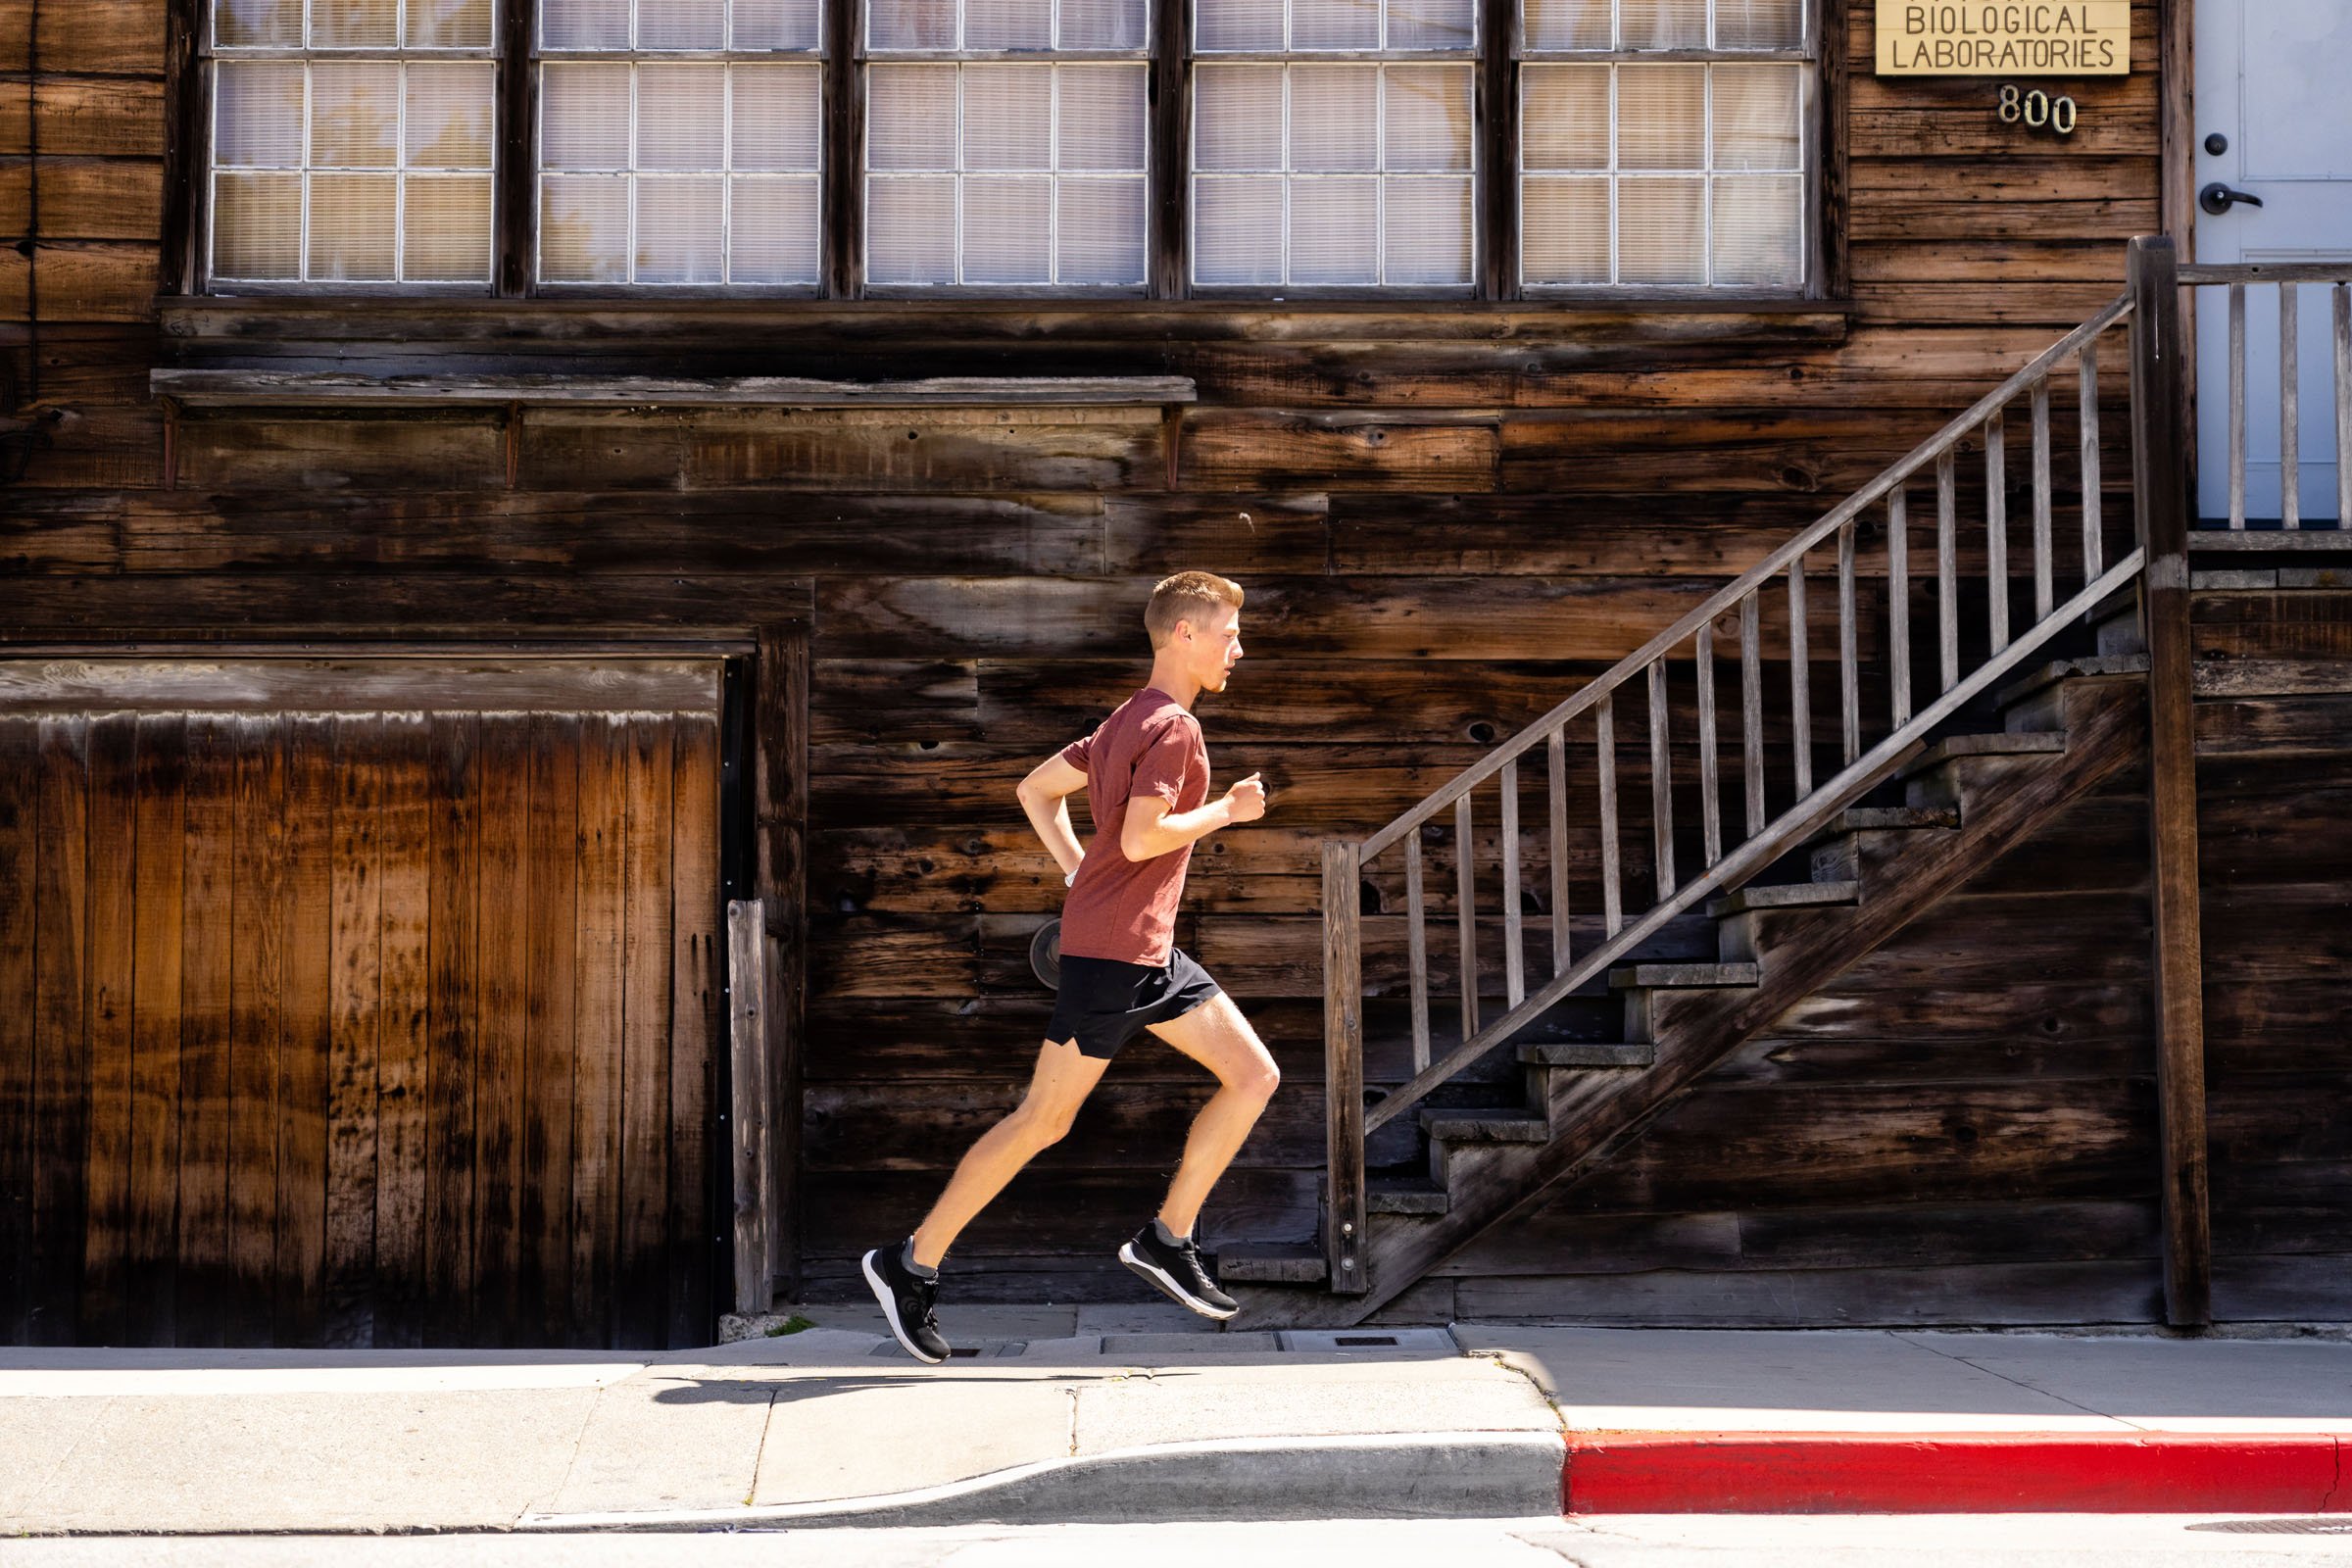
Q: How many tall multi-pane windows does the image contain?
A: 5